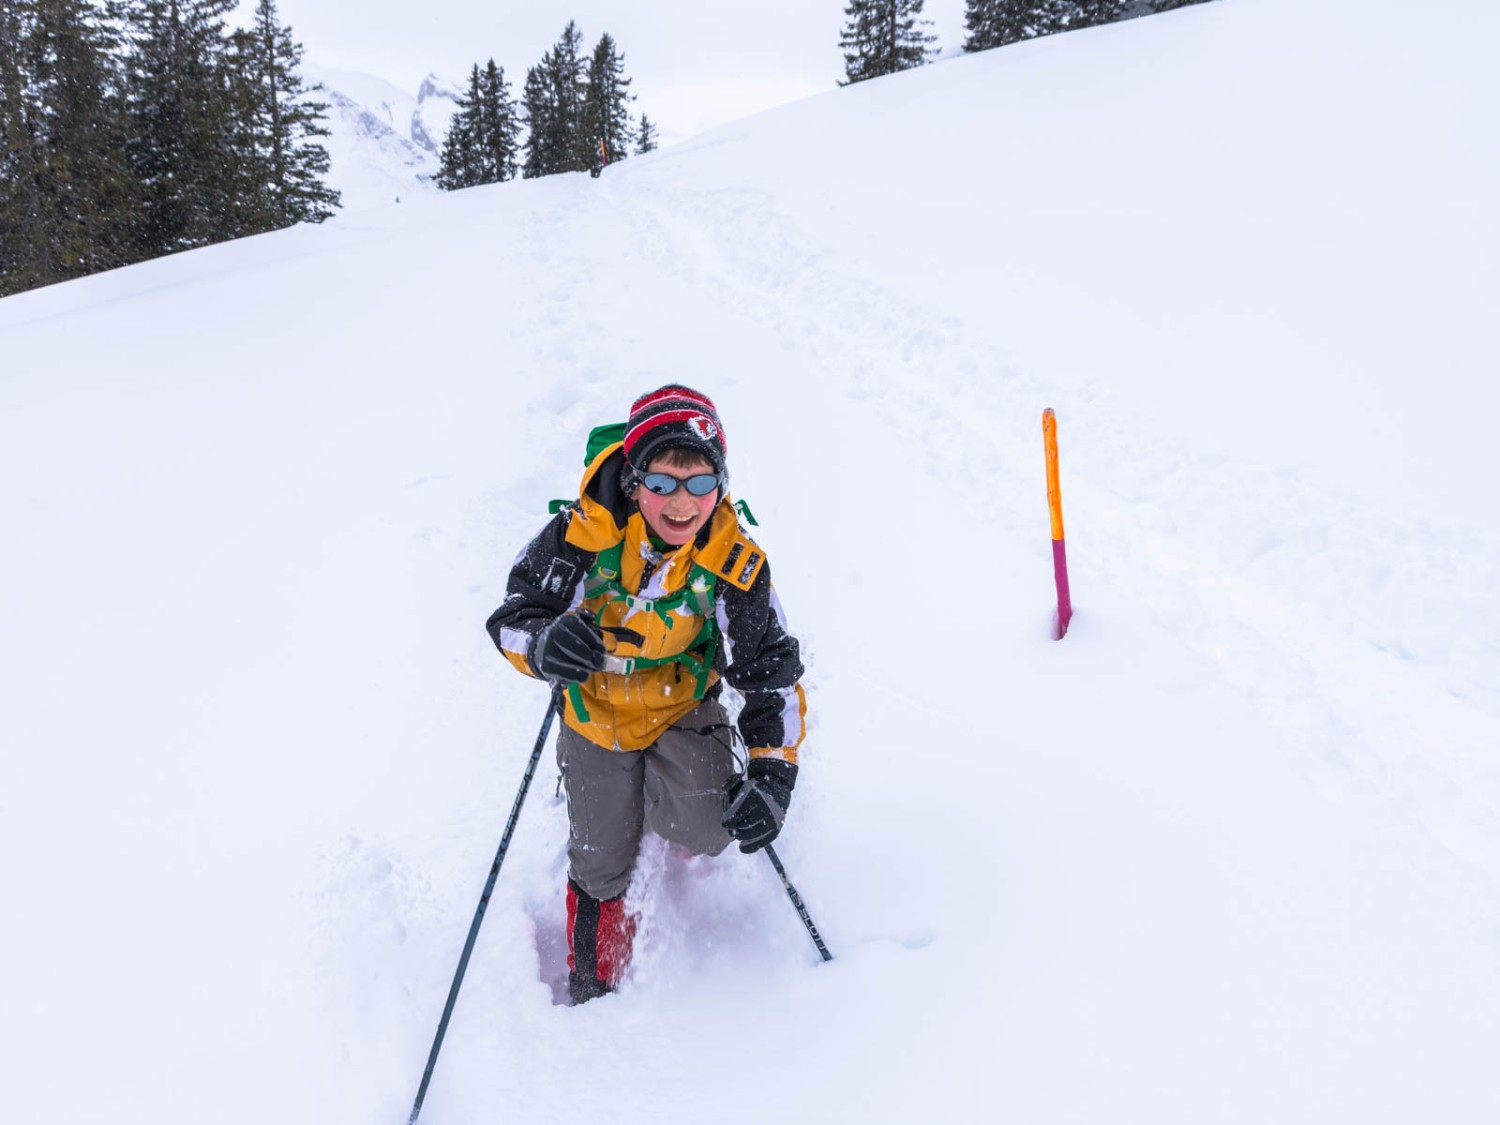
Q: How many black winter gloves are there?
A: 2